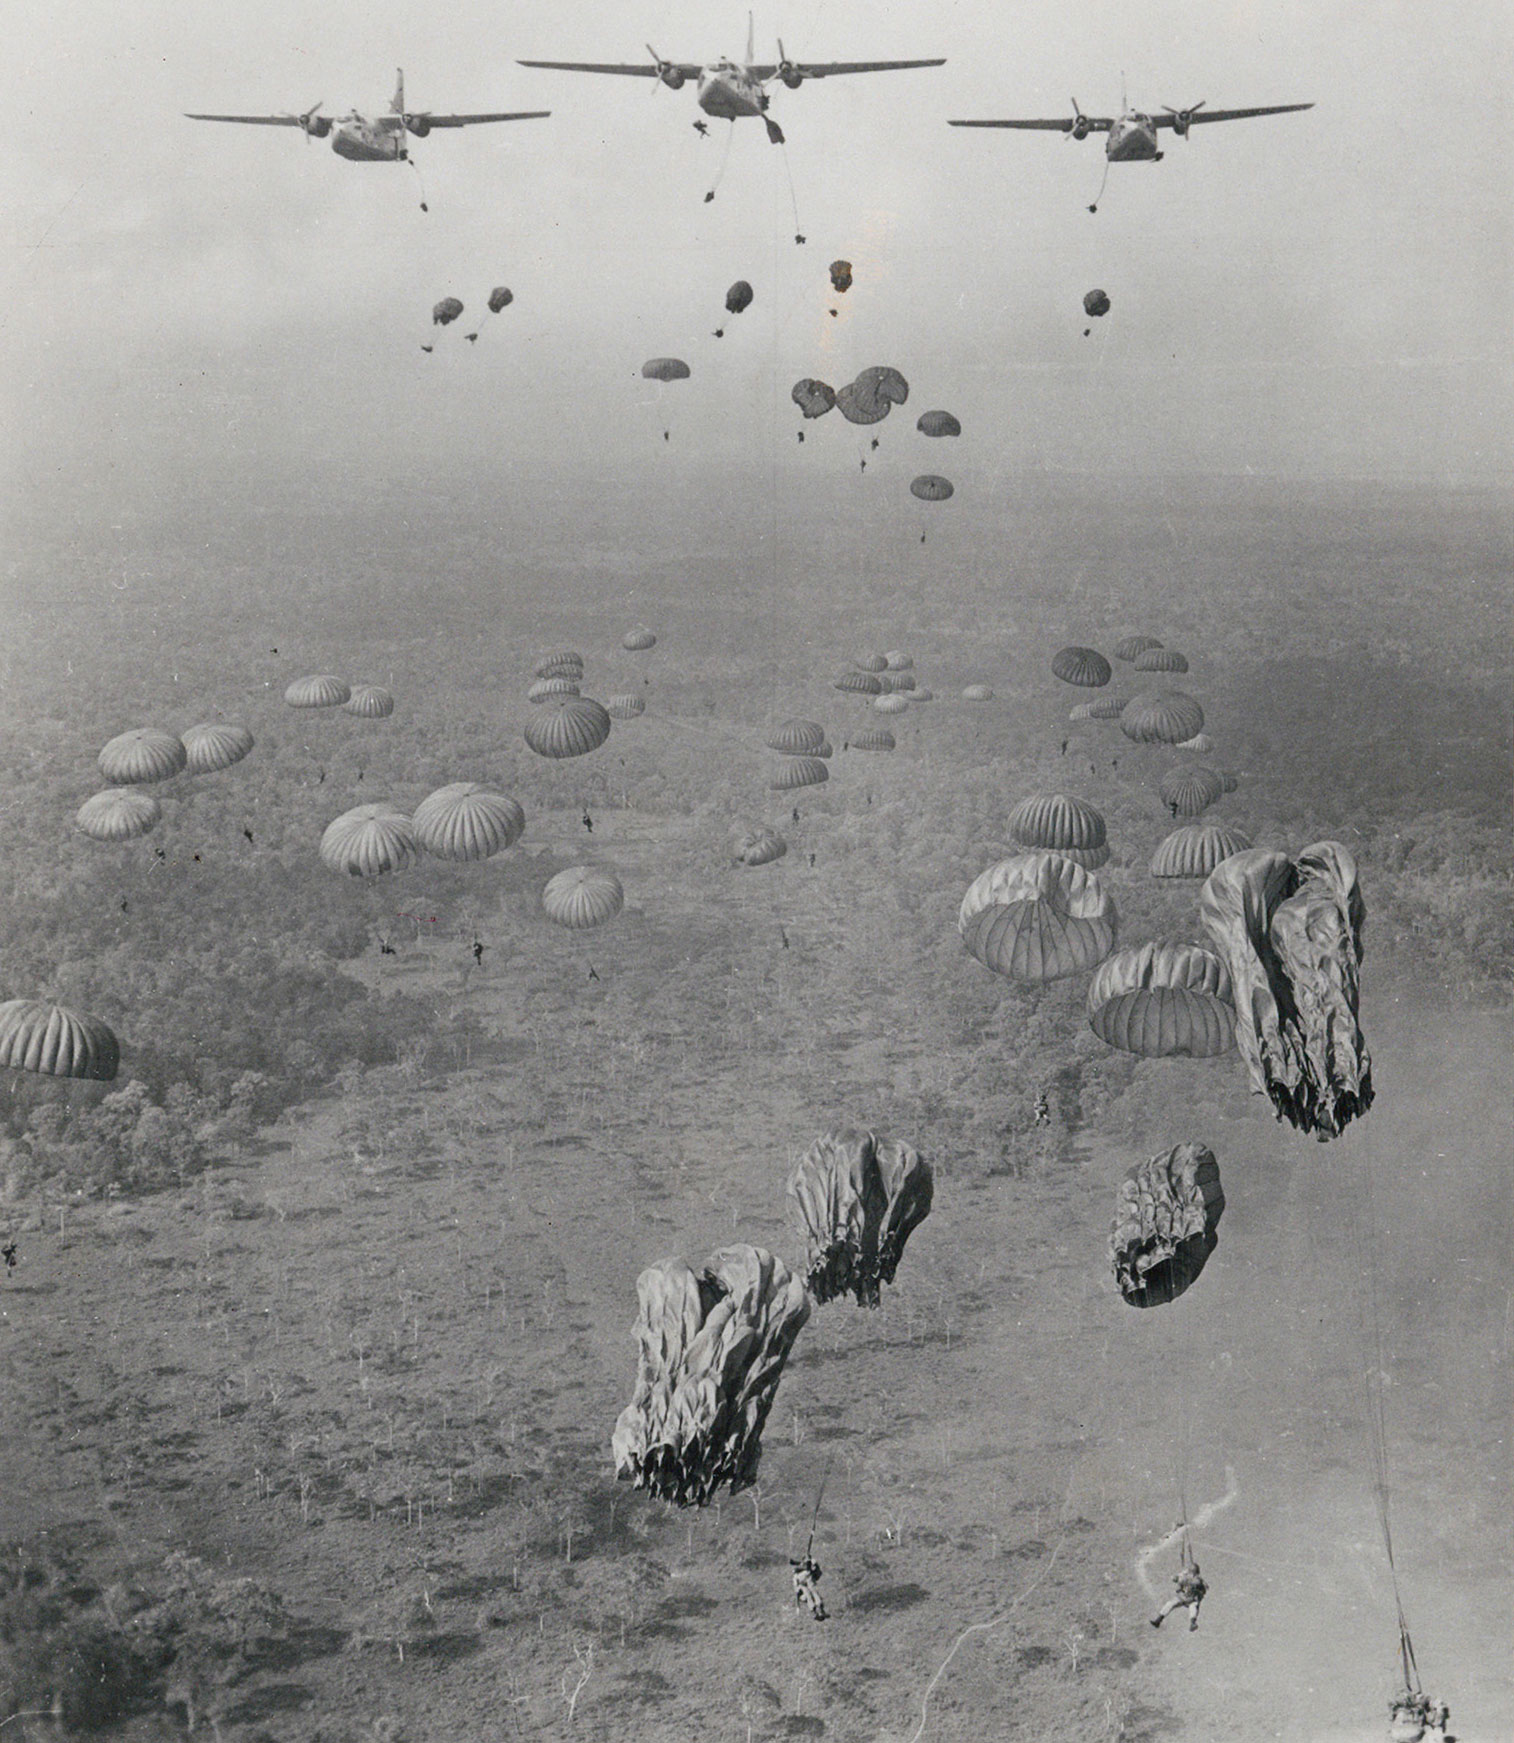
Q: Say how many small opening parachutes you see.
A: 5